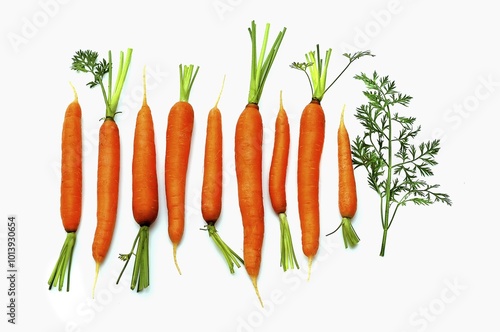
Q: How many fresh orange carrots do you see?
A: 9